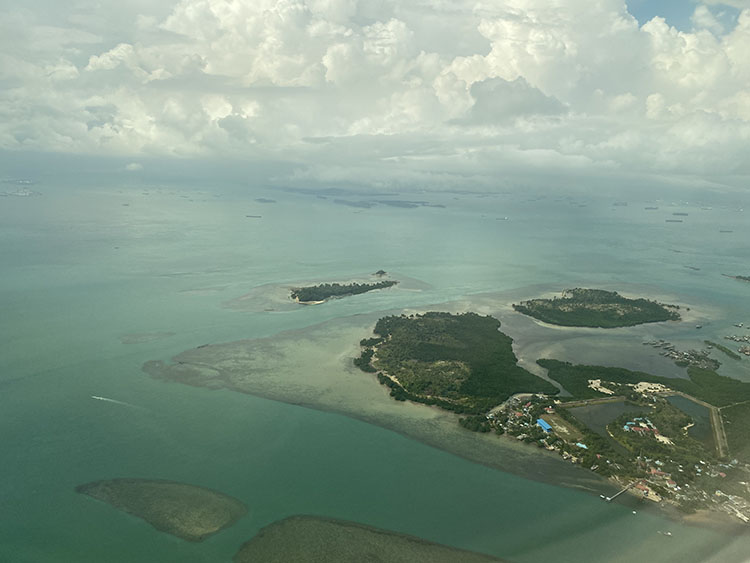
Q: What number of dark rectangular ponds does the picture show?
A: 2